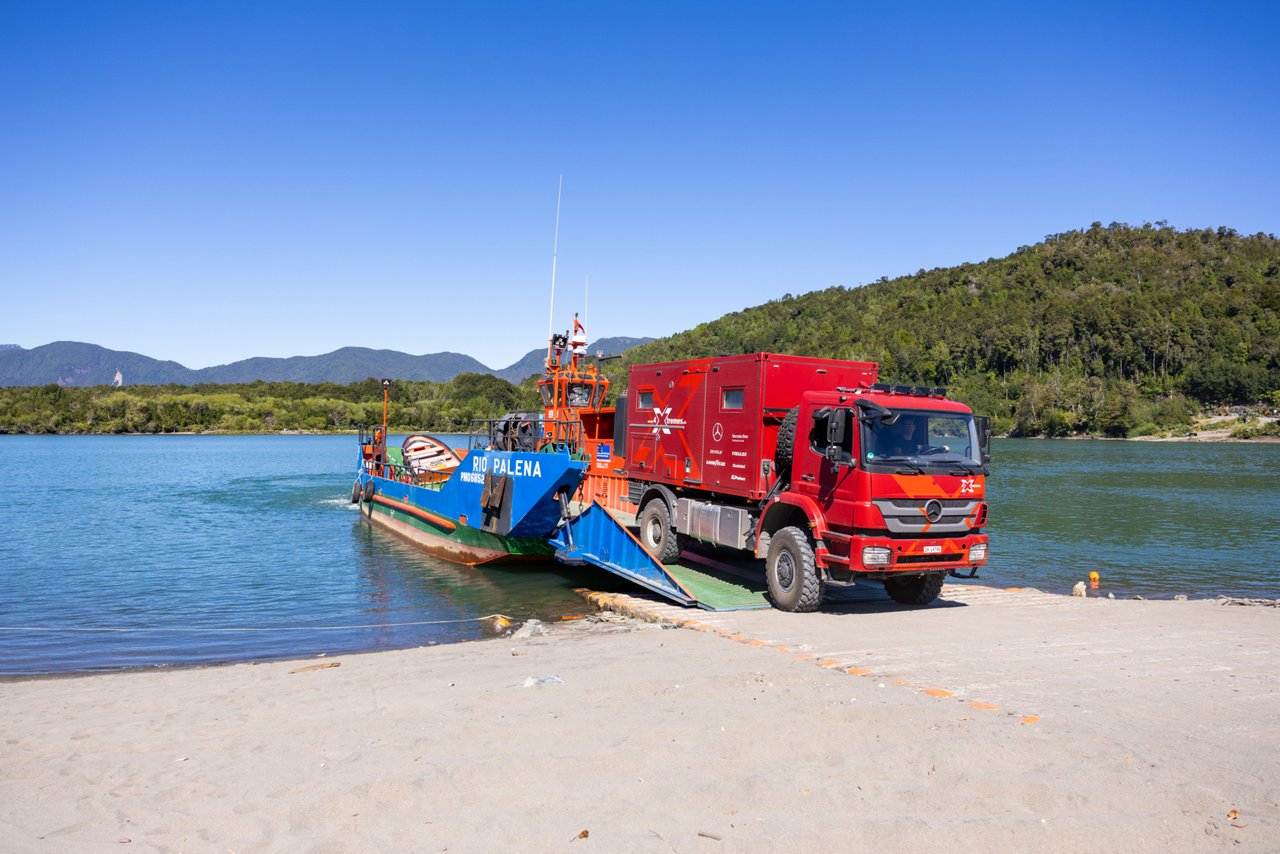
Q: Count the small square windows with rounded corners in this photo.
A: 2